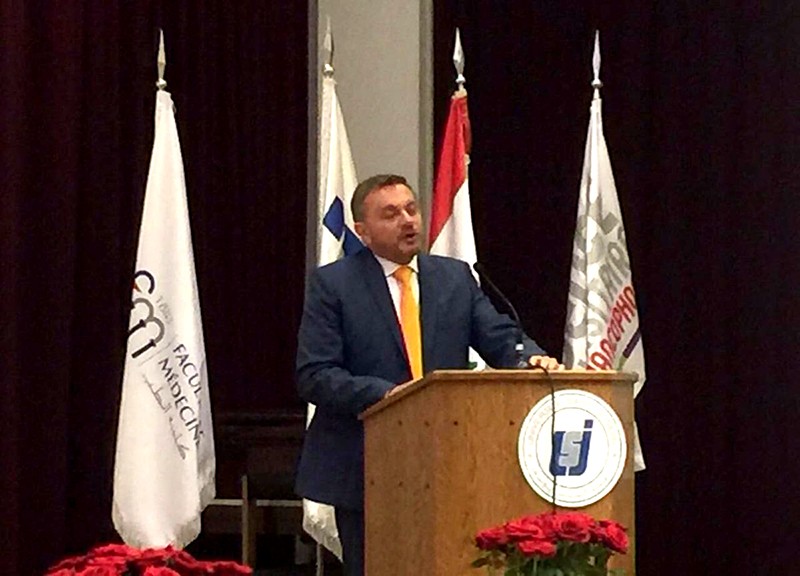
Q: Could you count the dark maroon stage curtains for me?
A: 2